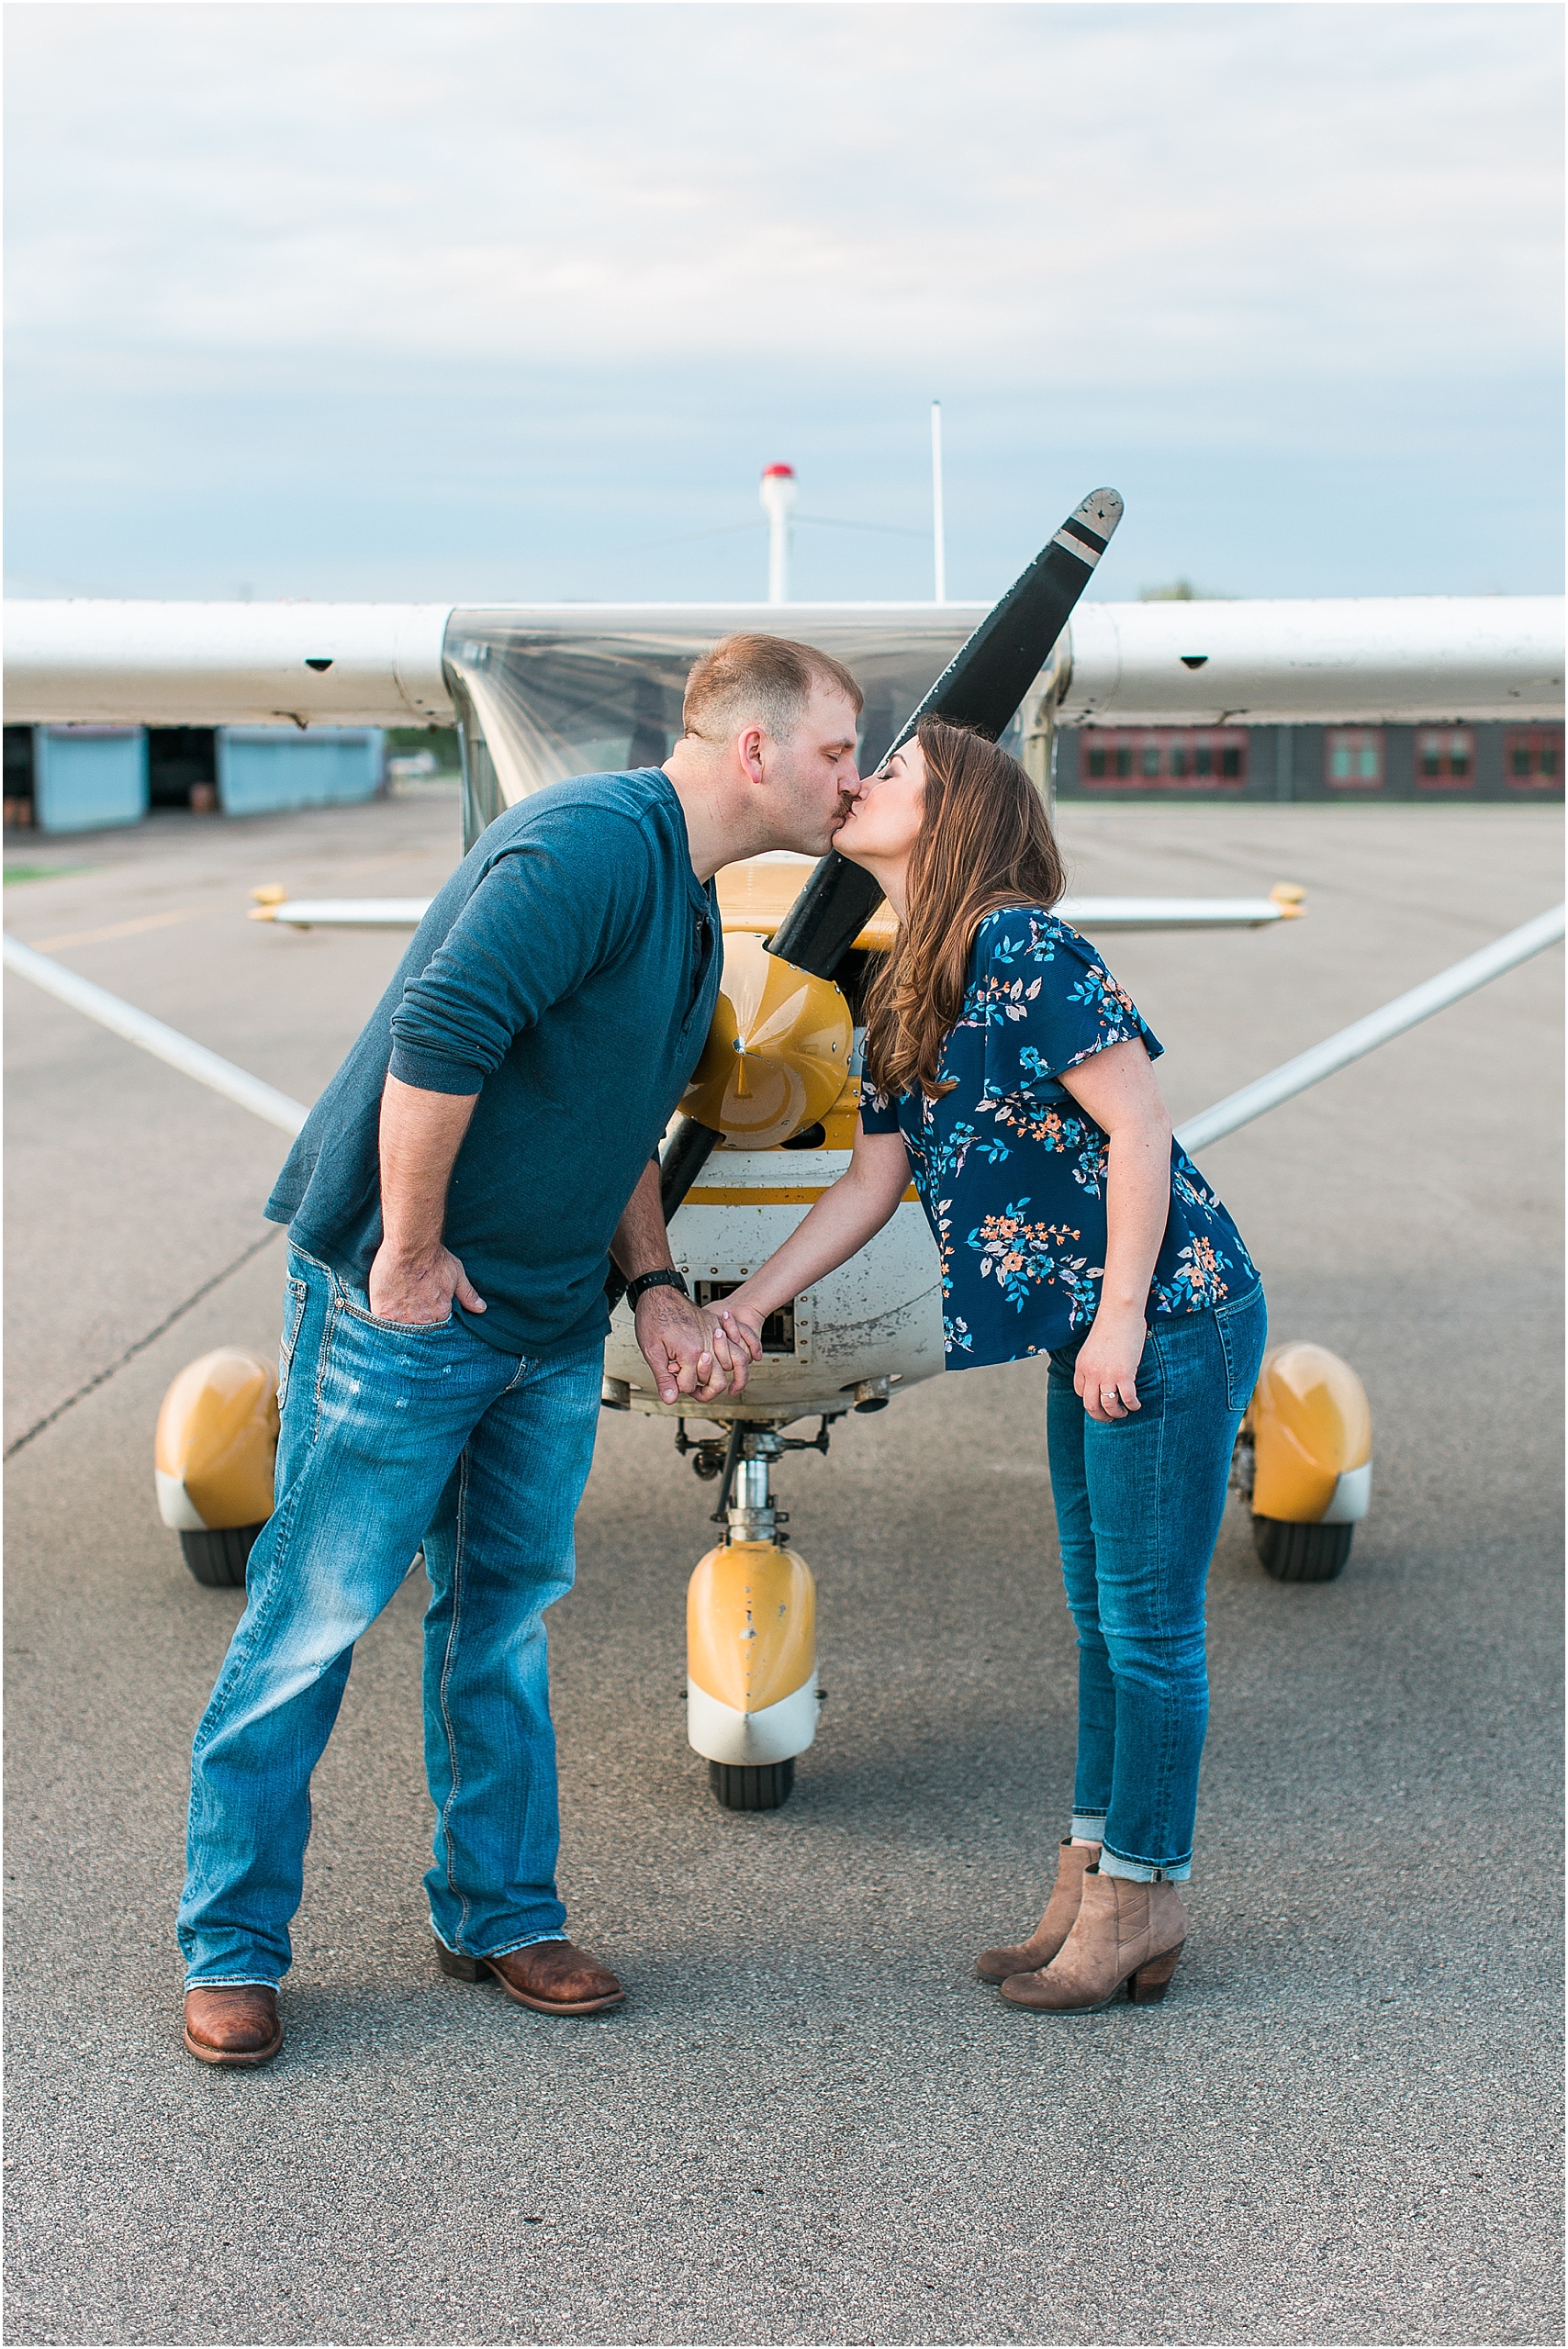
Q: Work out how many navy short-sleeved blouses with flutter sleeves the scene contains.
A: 1